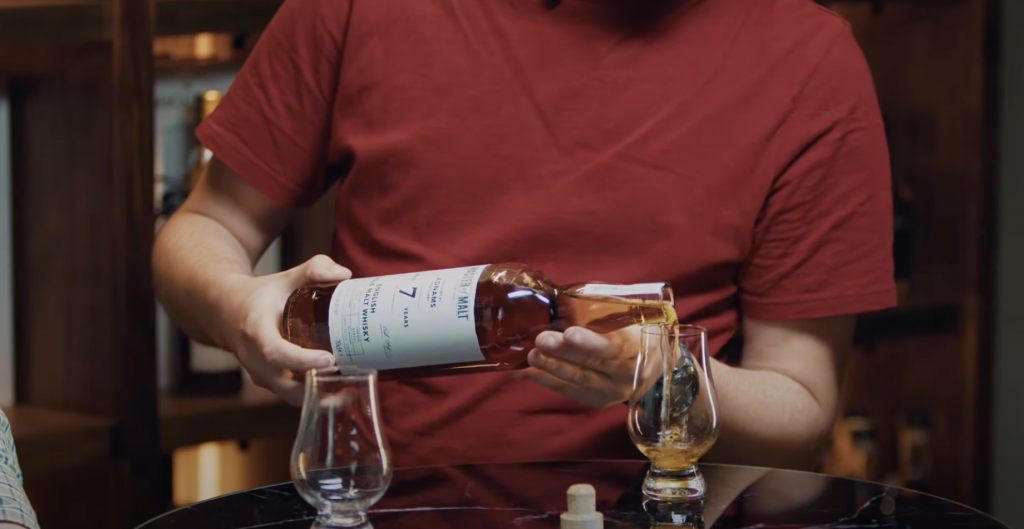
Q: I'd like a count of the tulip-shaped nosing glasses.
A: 2